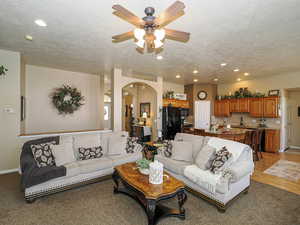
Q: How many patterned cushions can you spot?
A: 5